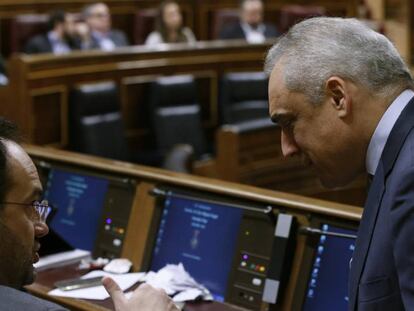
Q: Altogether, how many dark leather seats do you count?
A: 3